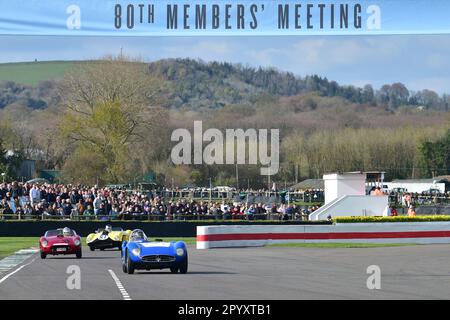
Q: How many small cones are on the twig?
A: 0